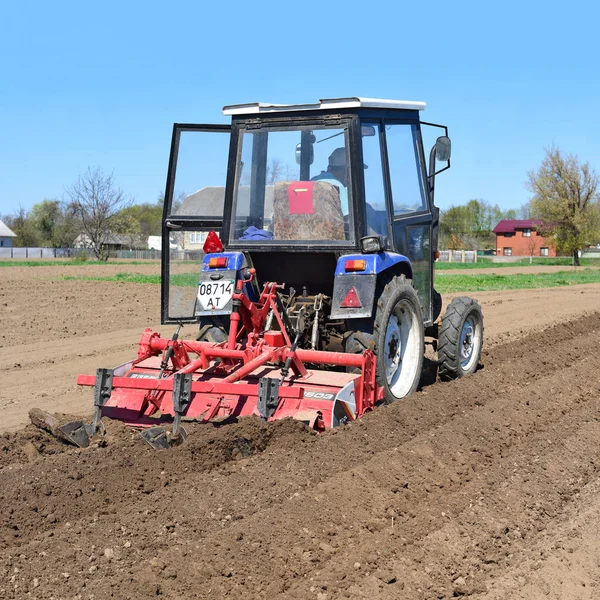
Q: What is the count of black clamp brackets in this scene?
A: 3